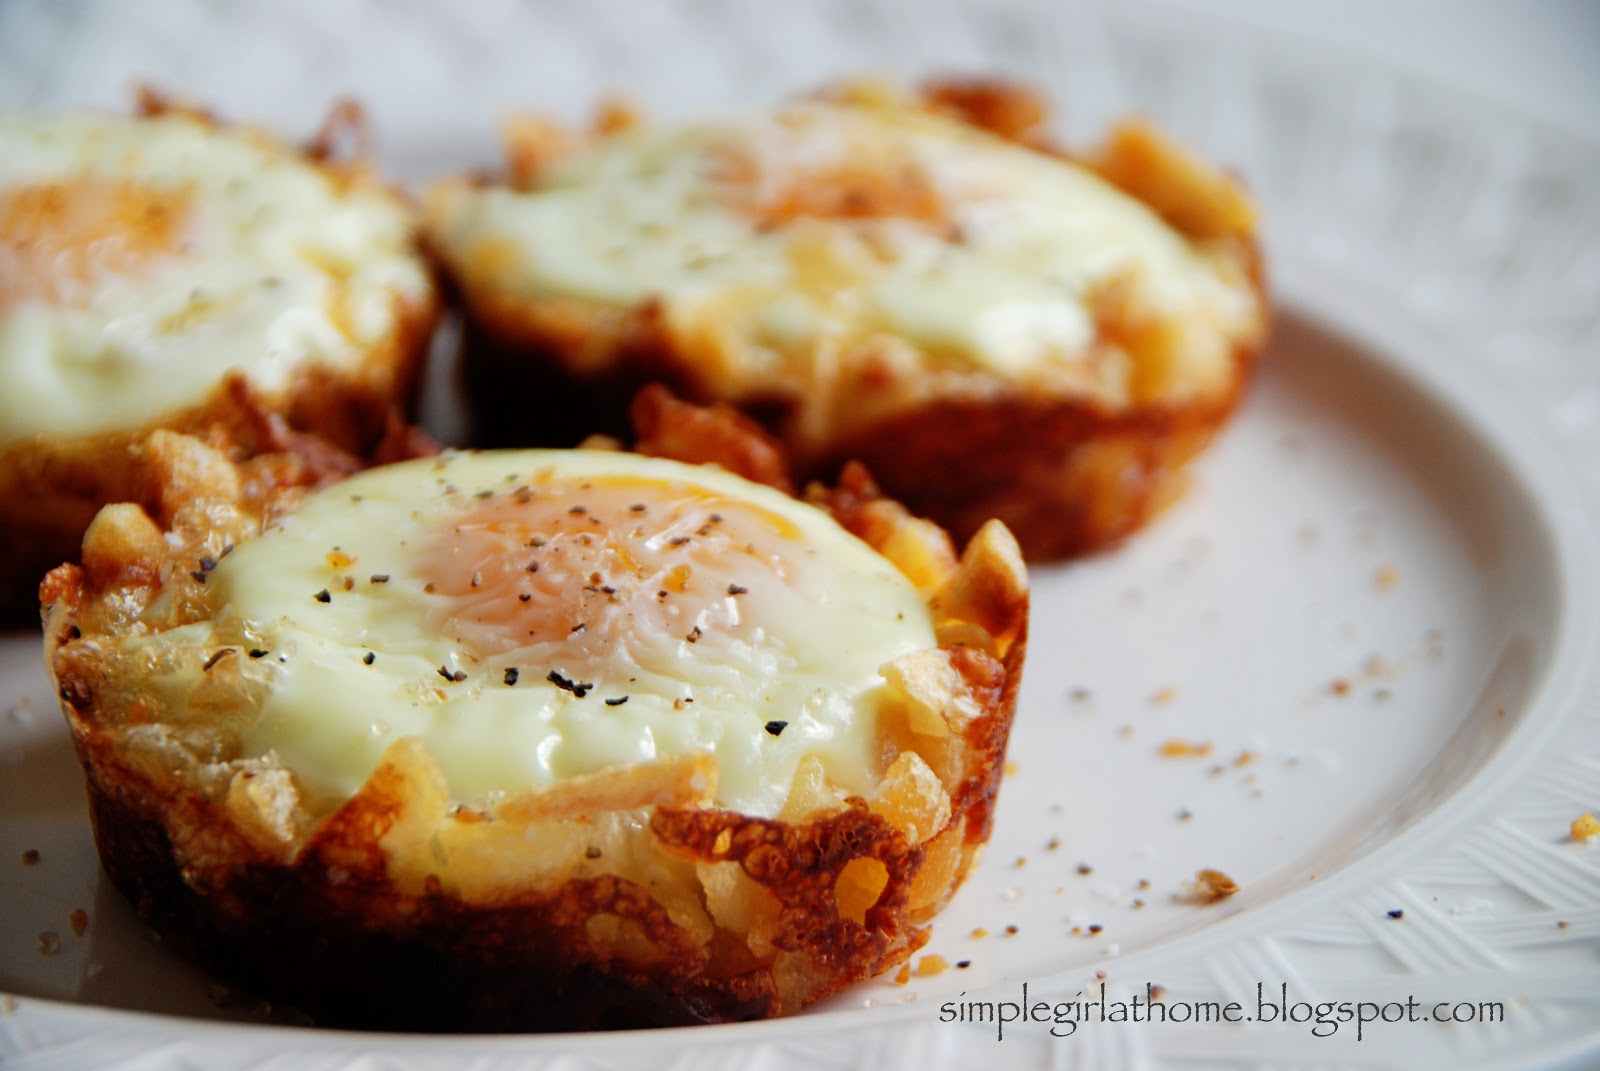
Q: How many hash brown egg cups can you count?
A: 3